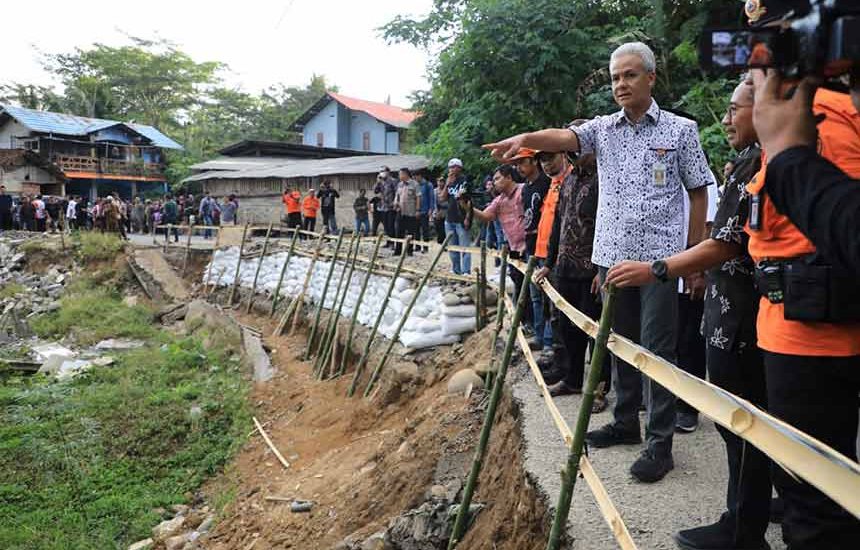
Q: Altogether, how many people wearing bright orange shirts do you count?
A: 4